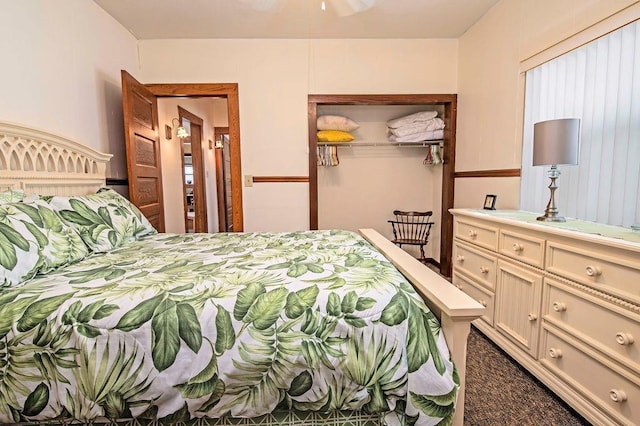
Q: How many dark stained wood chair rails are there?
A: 3